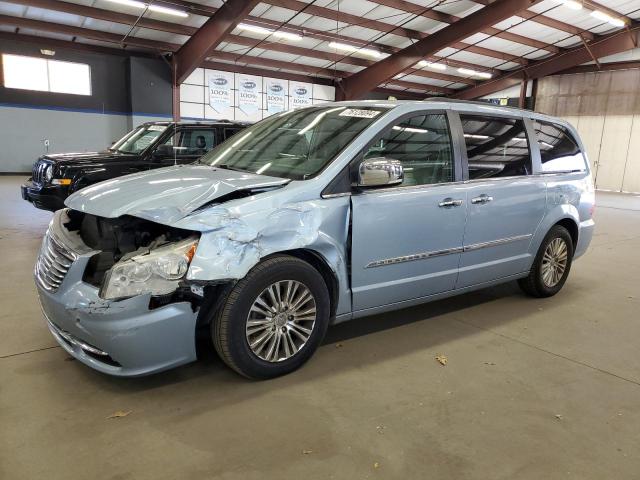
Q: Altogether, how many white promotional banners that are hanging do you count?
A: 4